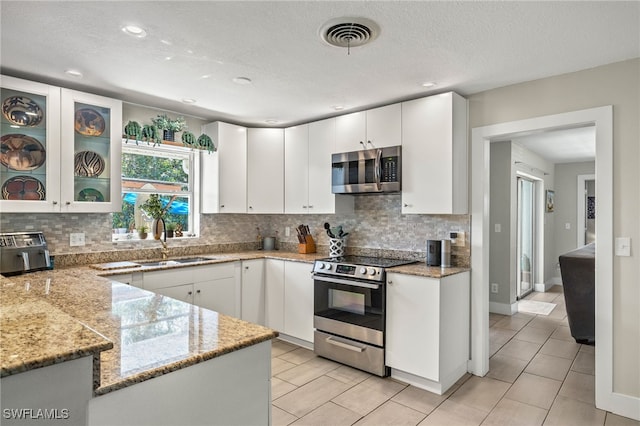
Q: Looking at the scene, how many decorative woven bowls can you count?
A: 6